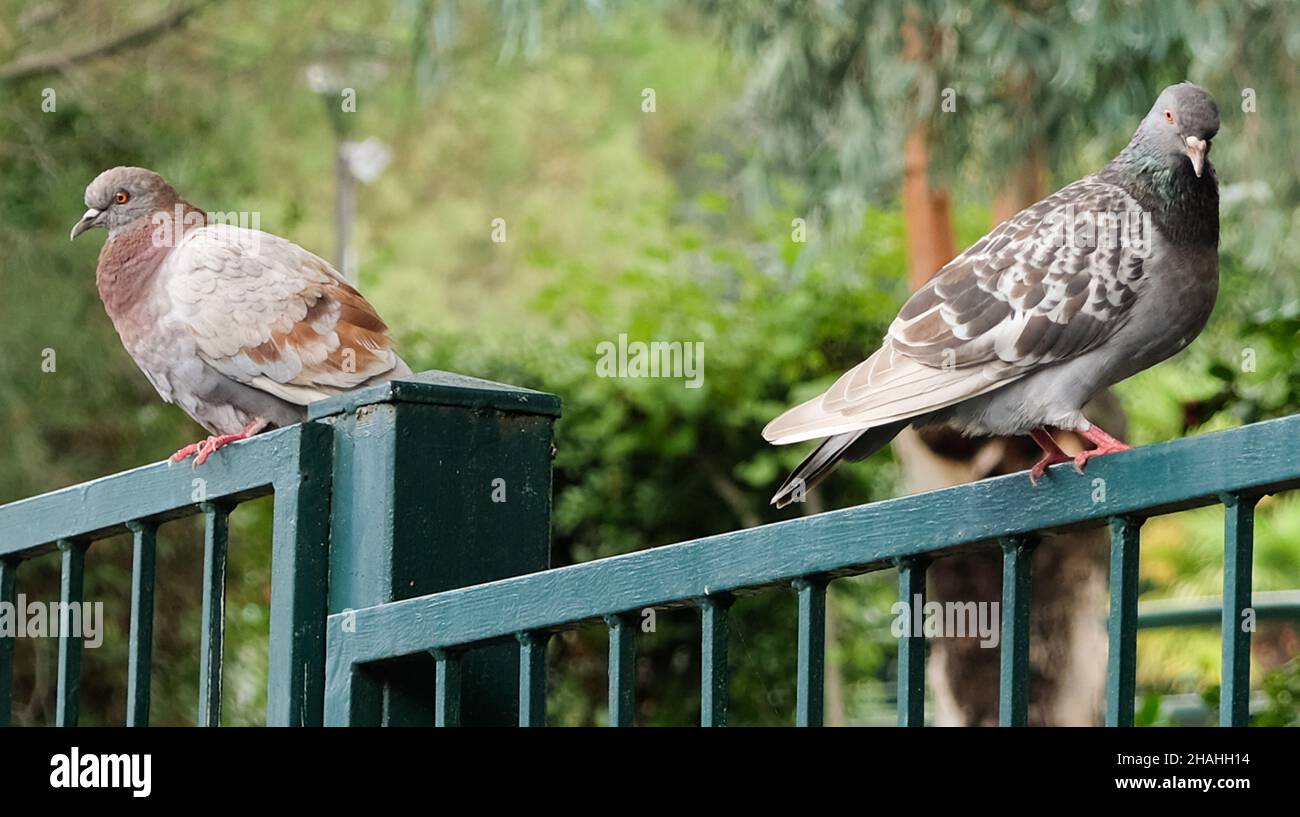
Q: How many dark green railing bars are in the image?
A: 13